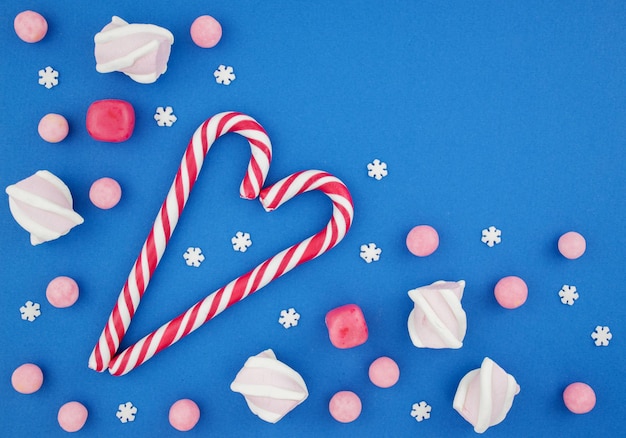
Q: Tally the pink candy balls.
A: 14